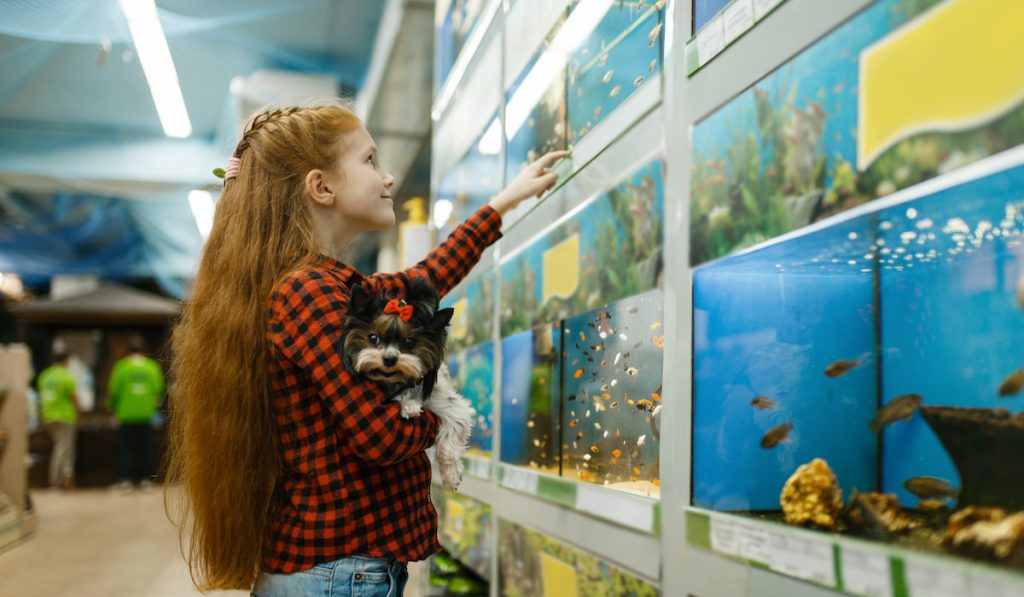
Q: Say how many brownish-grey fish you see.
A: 6